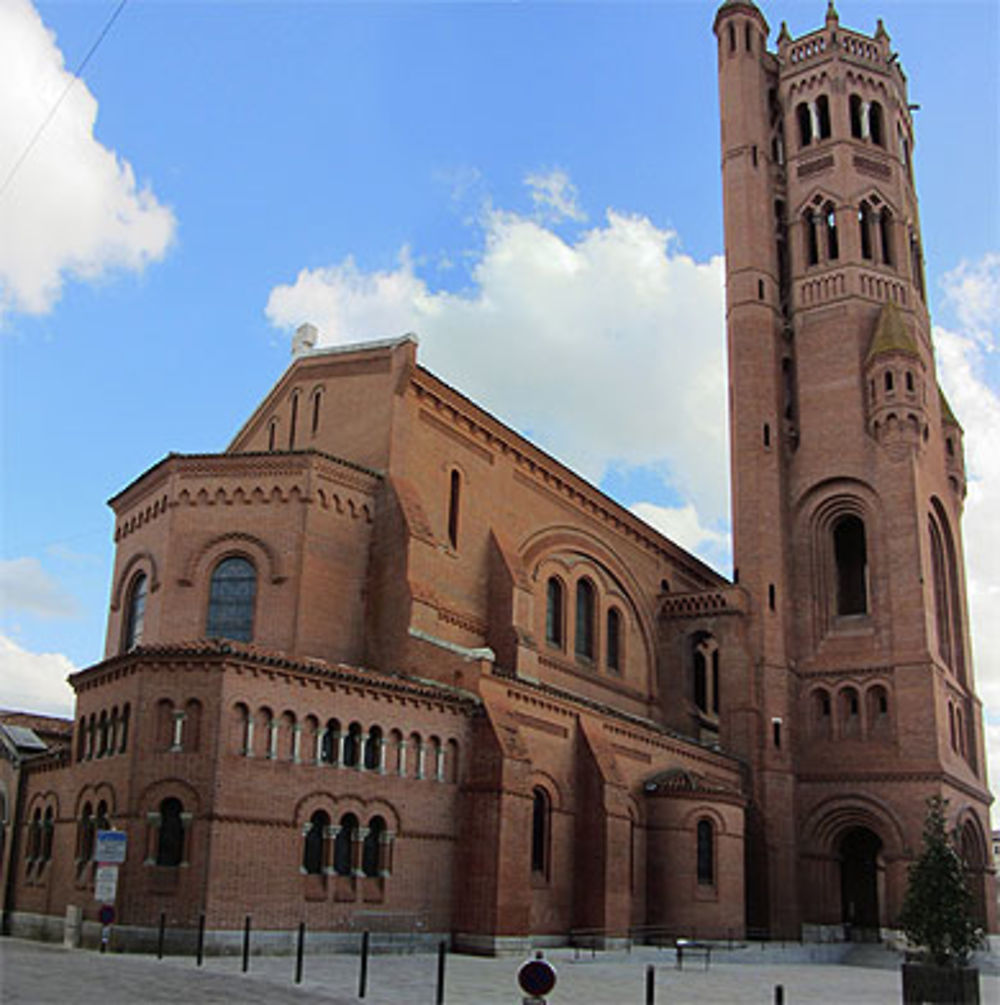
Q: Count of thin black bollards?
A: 8